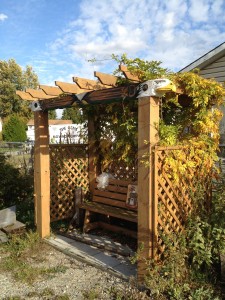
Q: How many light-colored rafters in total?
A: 7